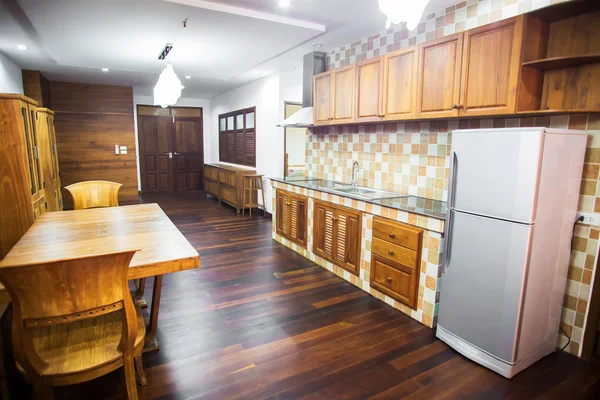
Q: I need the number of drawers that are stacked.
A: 3